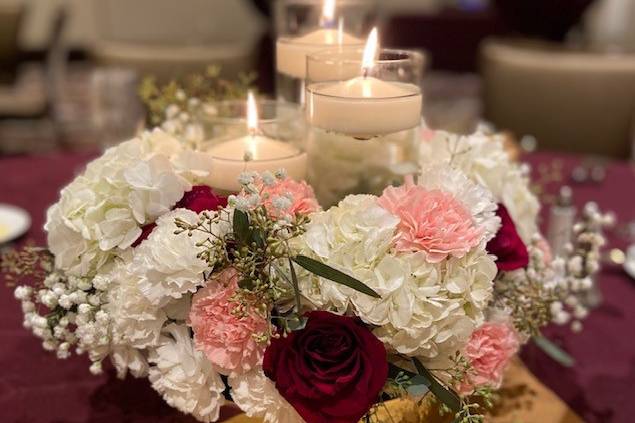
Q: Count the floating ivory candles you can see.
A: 3